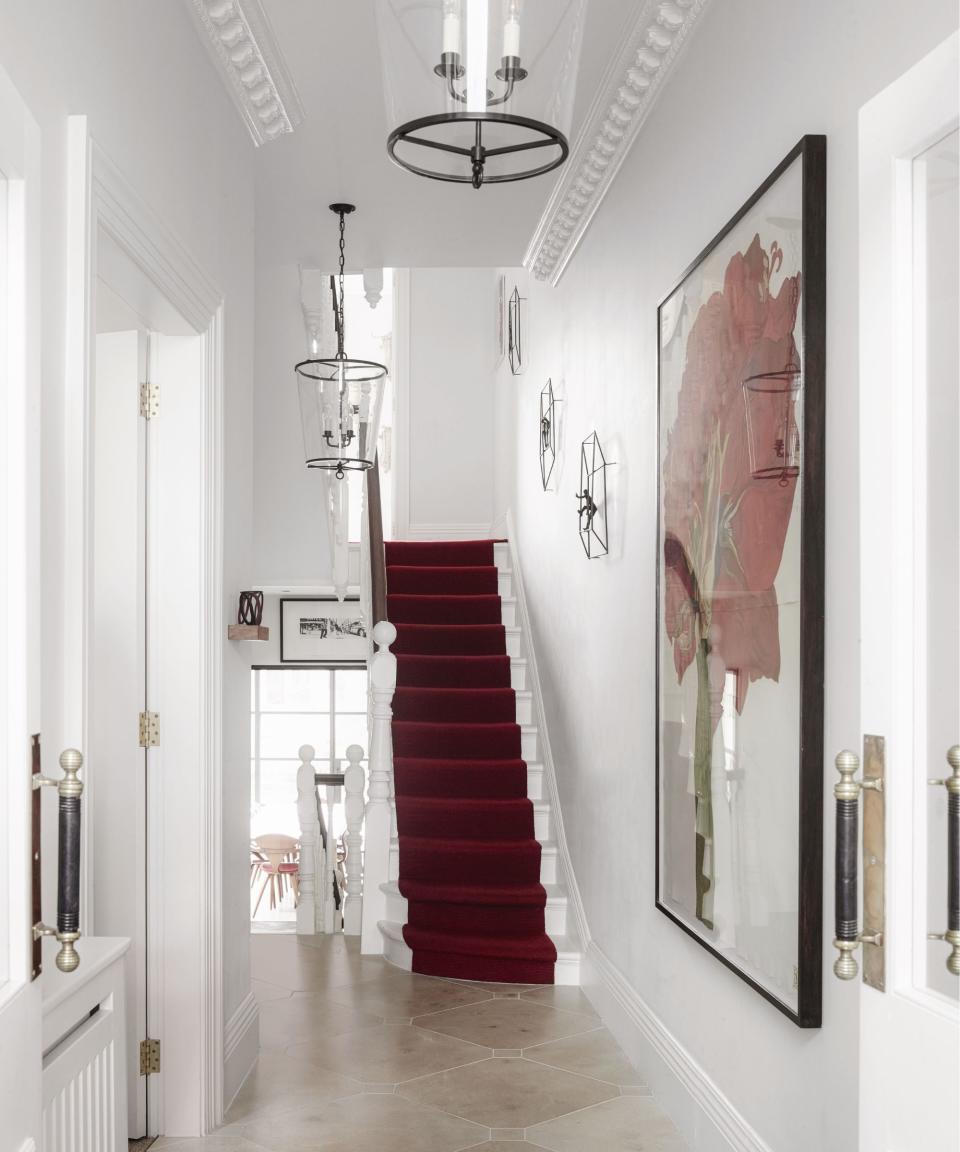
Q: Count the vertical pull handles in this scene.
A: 3